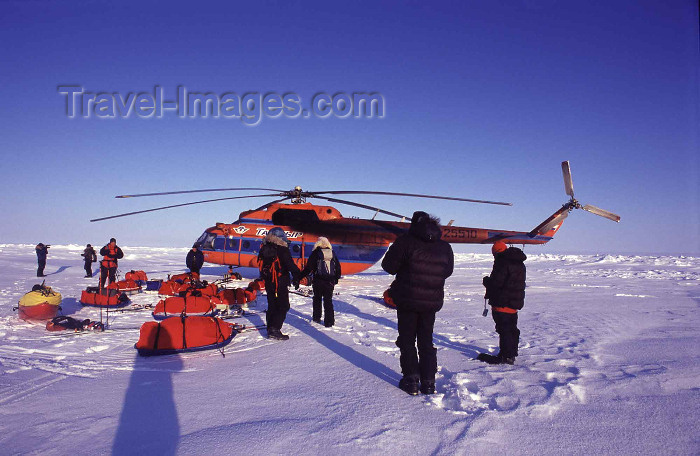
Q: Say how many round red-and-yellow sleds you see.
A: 1